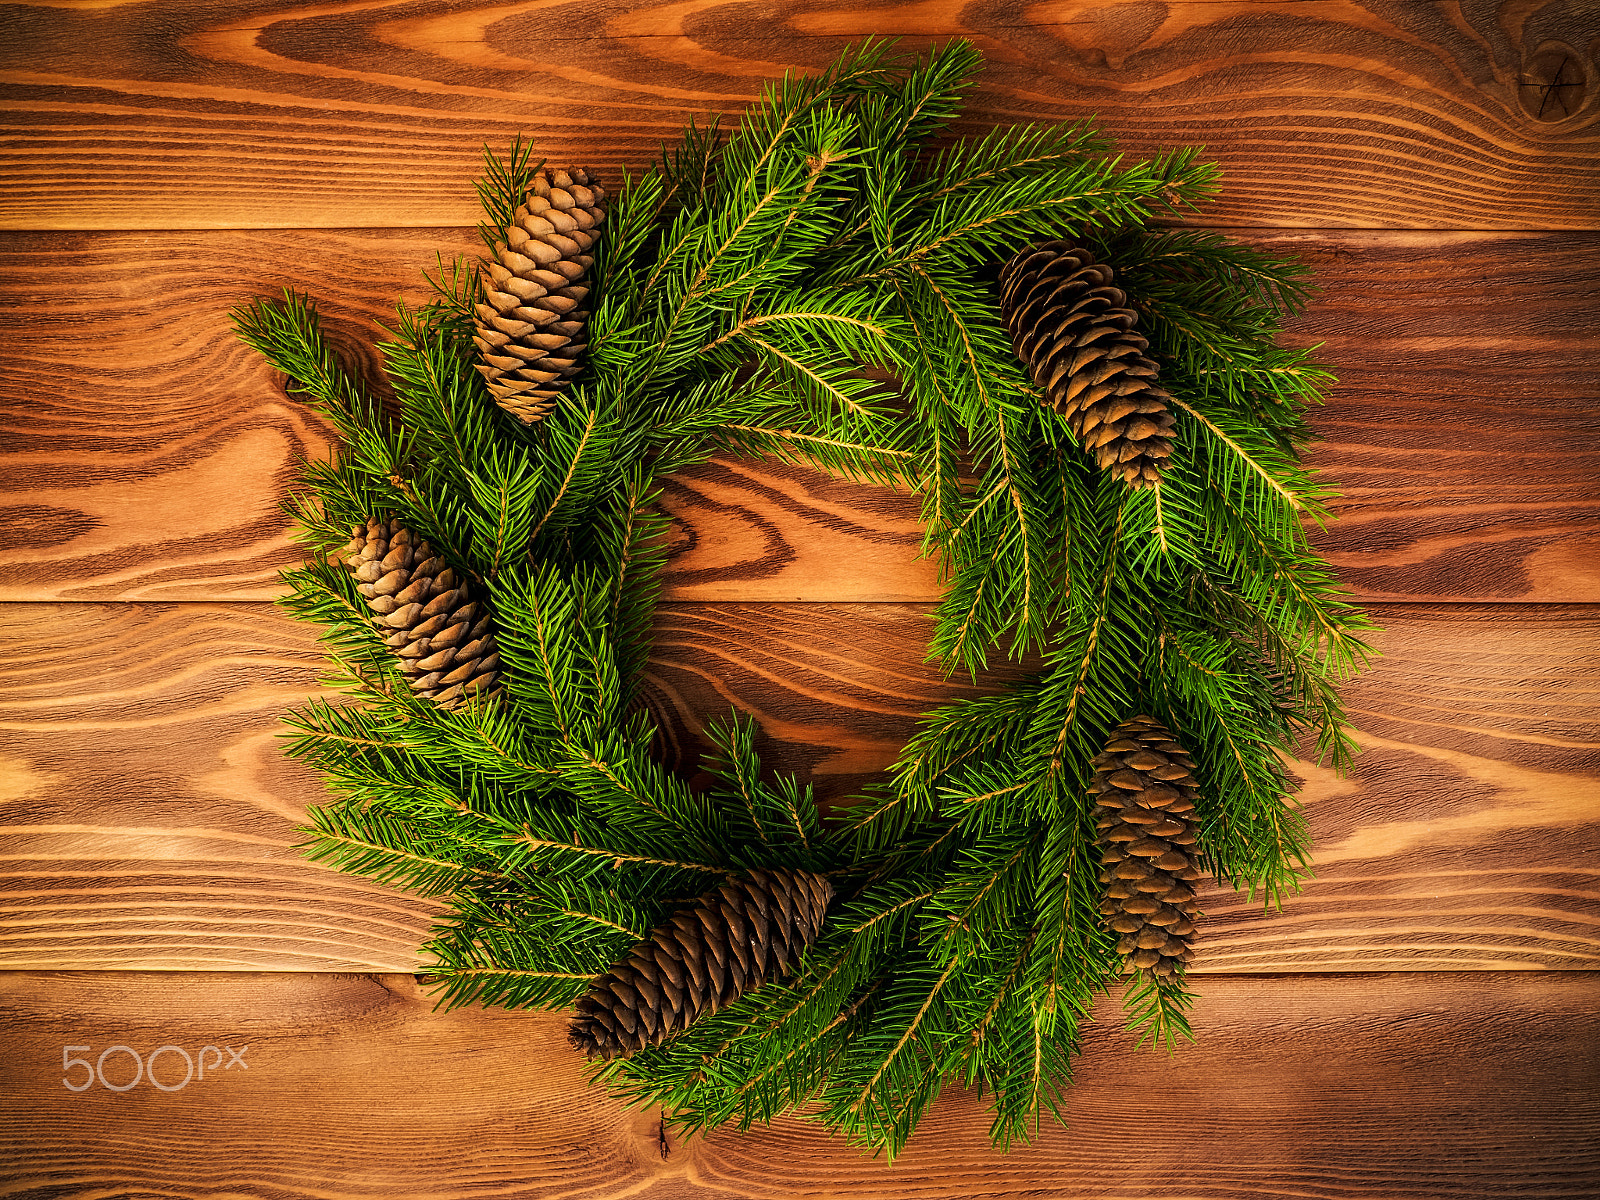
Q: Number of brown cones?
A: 5